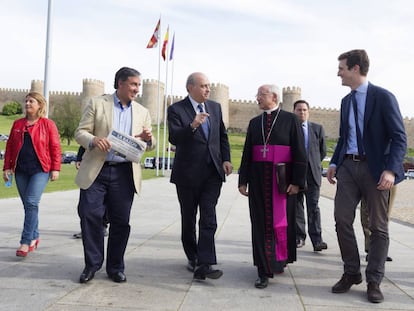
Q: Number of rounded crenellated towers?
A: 5